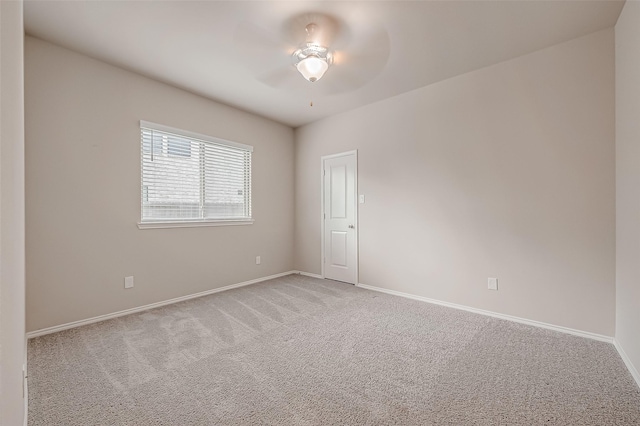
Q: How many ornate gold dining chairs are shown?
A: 0